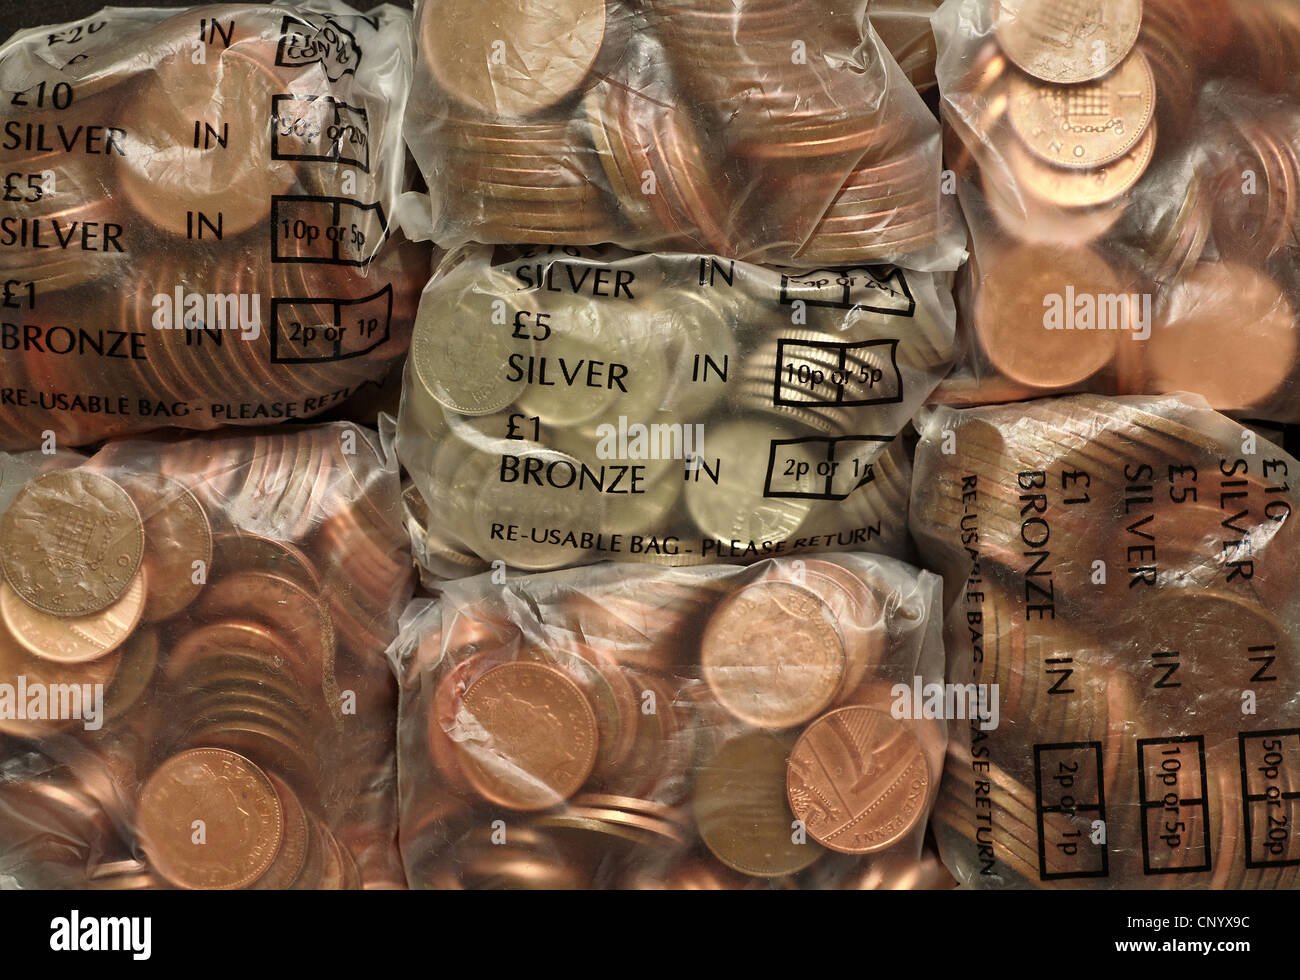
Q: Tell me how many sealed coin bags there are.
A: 7